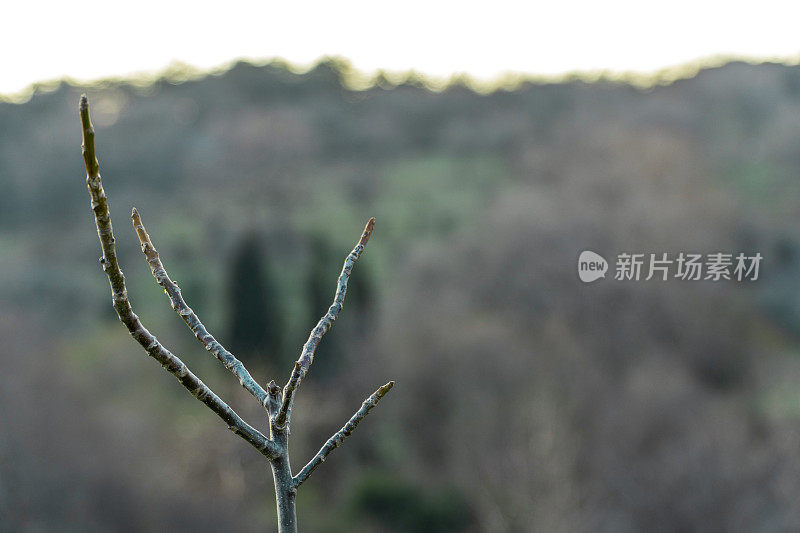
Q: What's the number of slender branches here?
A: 4